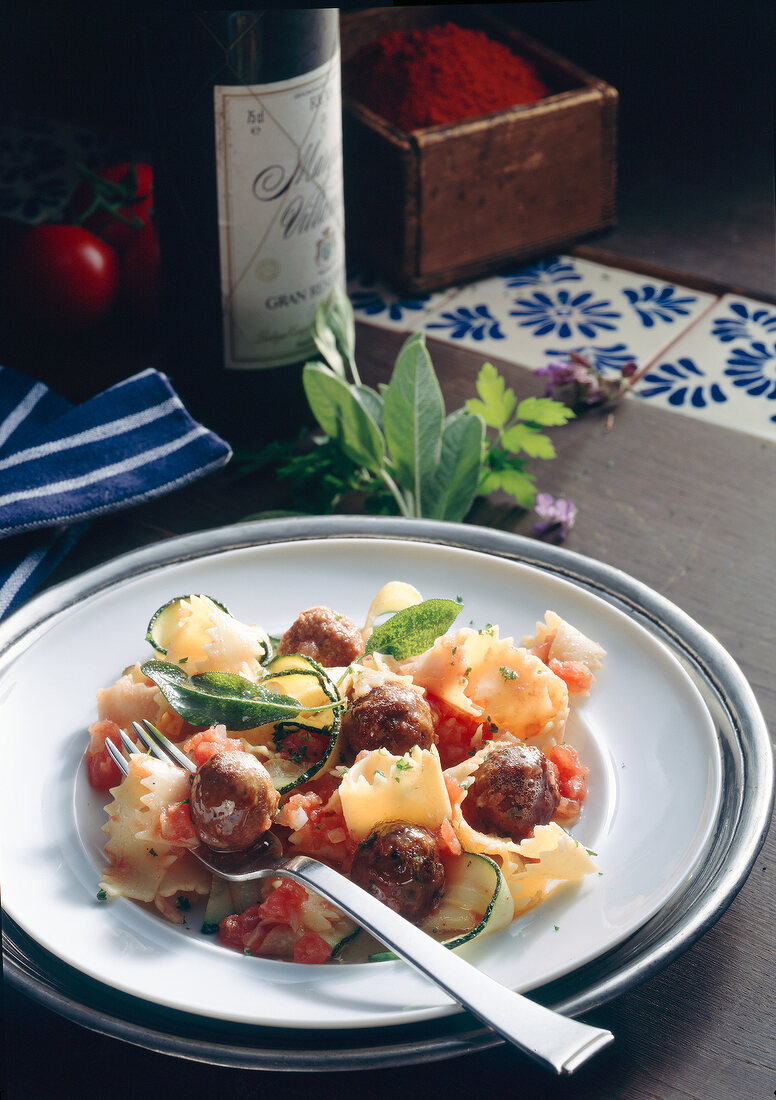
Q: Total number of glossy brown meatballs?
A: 5